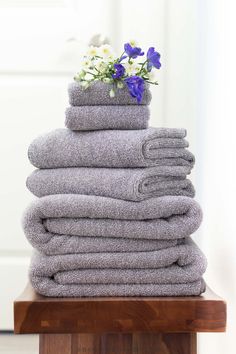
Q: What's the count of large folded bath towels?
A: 2